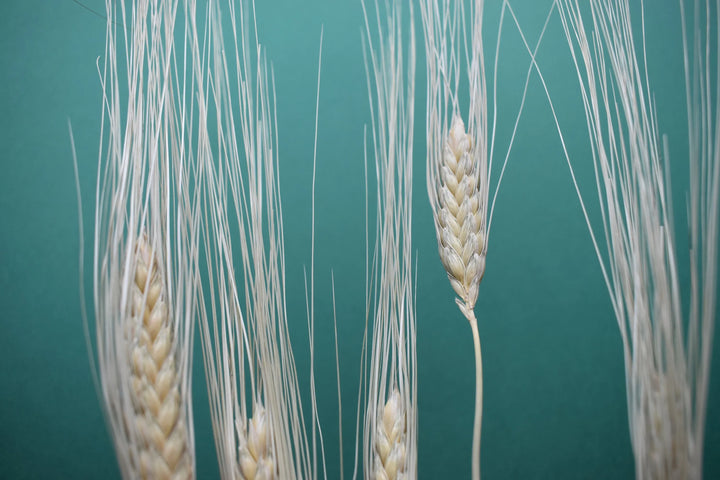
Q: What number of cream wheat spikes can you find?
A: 5